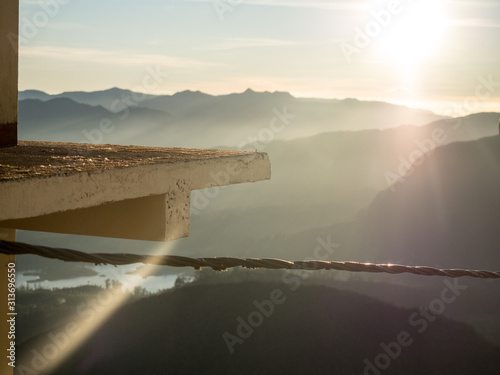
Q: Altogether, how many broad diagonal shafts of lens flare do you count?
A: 1